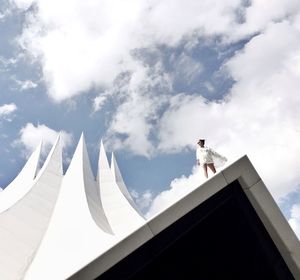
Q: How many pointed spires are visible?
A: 5